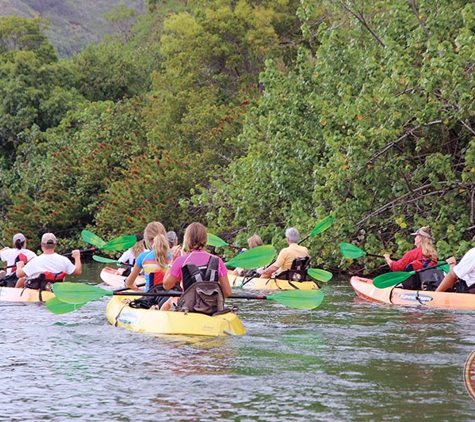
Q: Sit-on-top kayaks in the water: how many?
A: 5